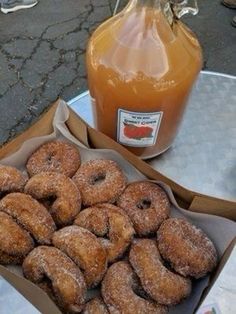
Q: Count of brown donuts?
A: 14